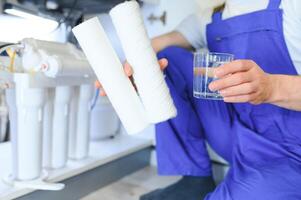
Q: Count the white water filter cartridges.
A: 2